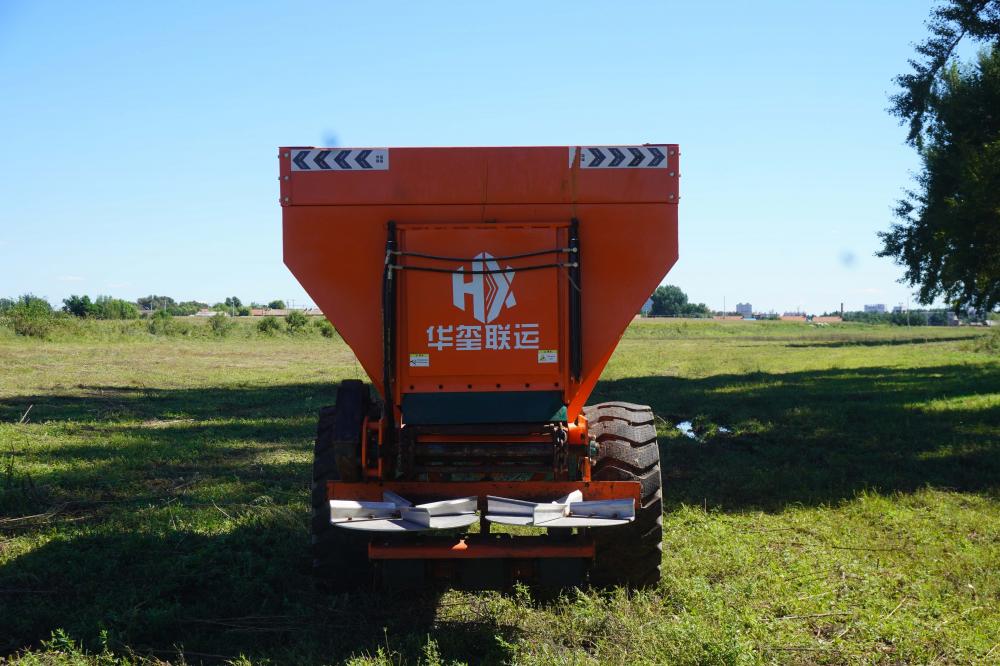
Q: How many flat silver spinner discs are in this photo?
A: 2